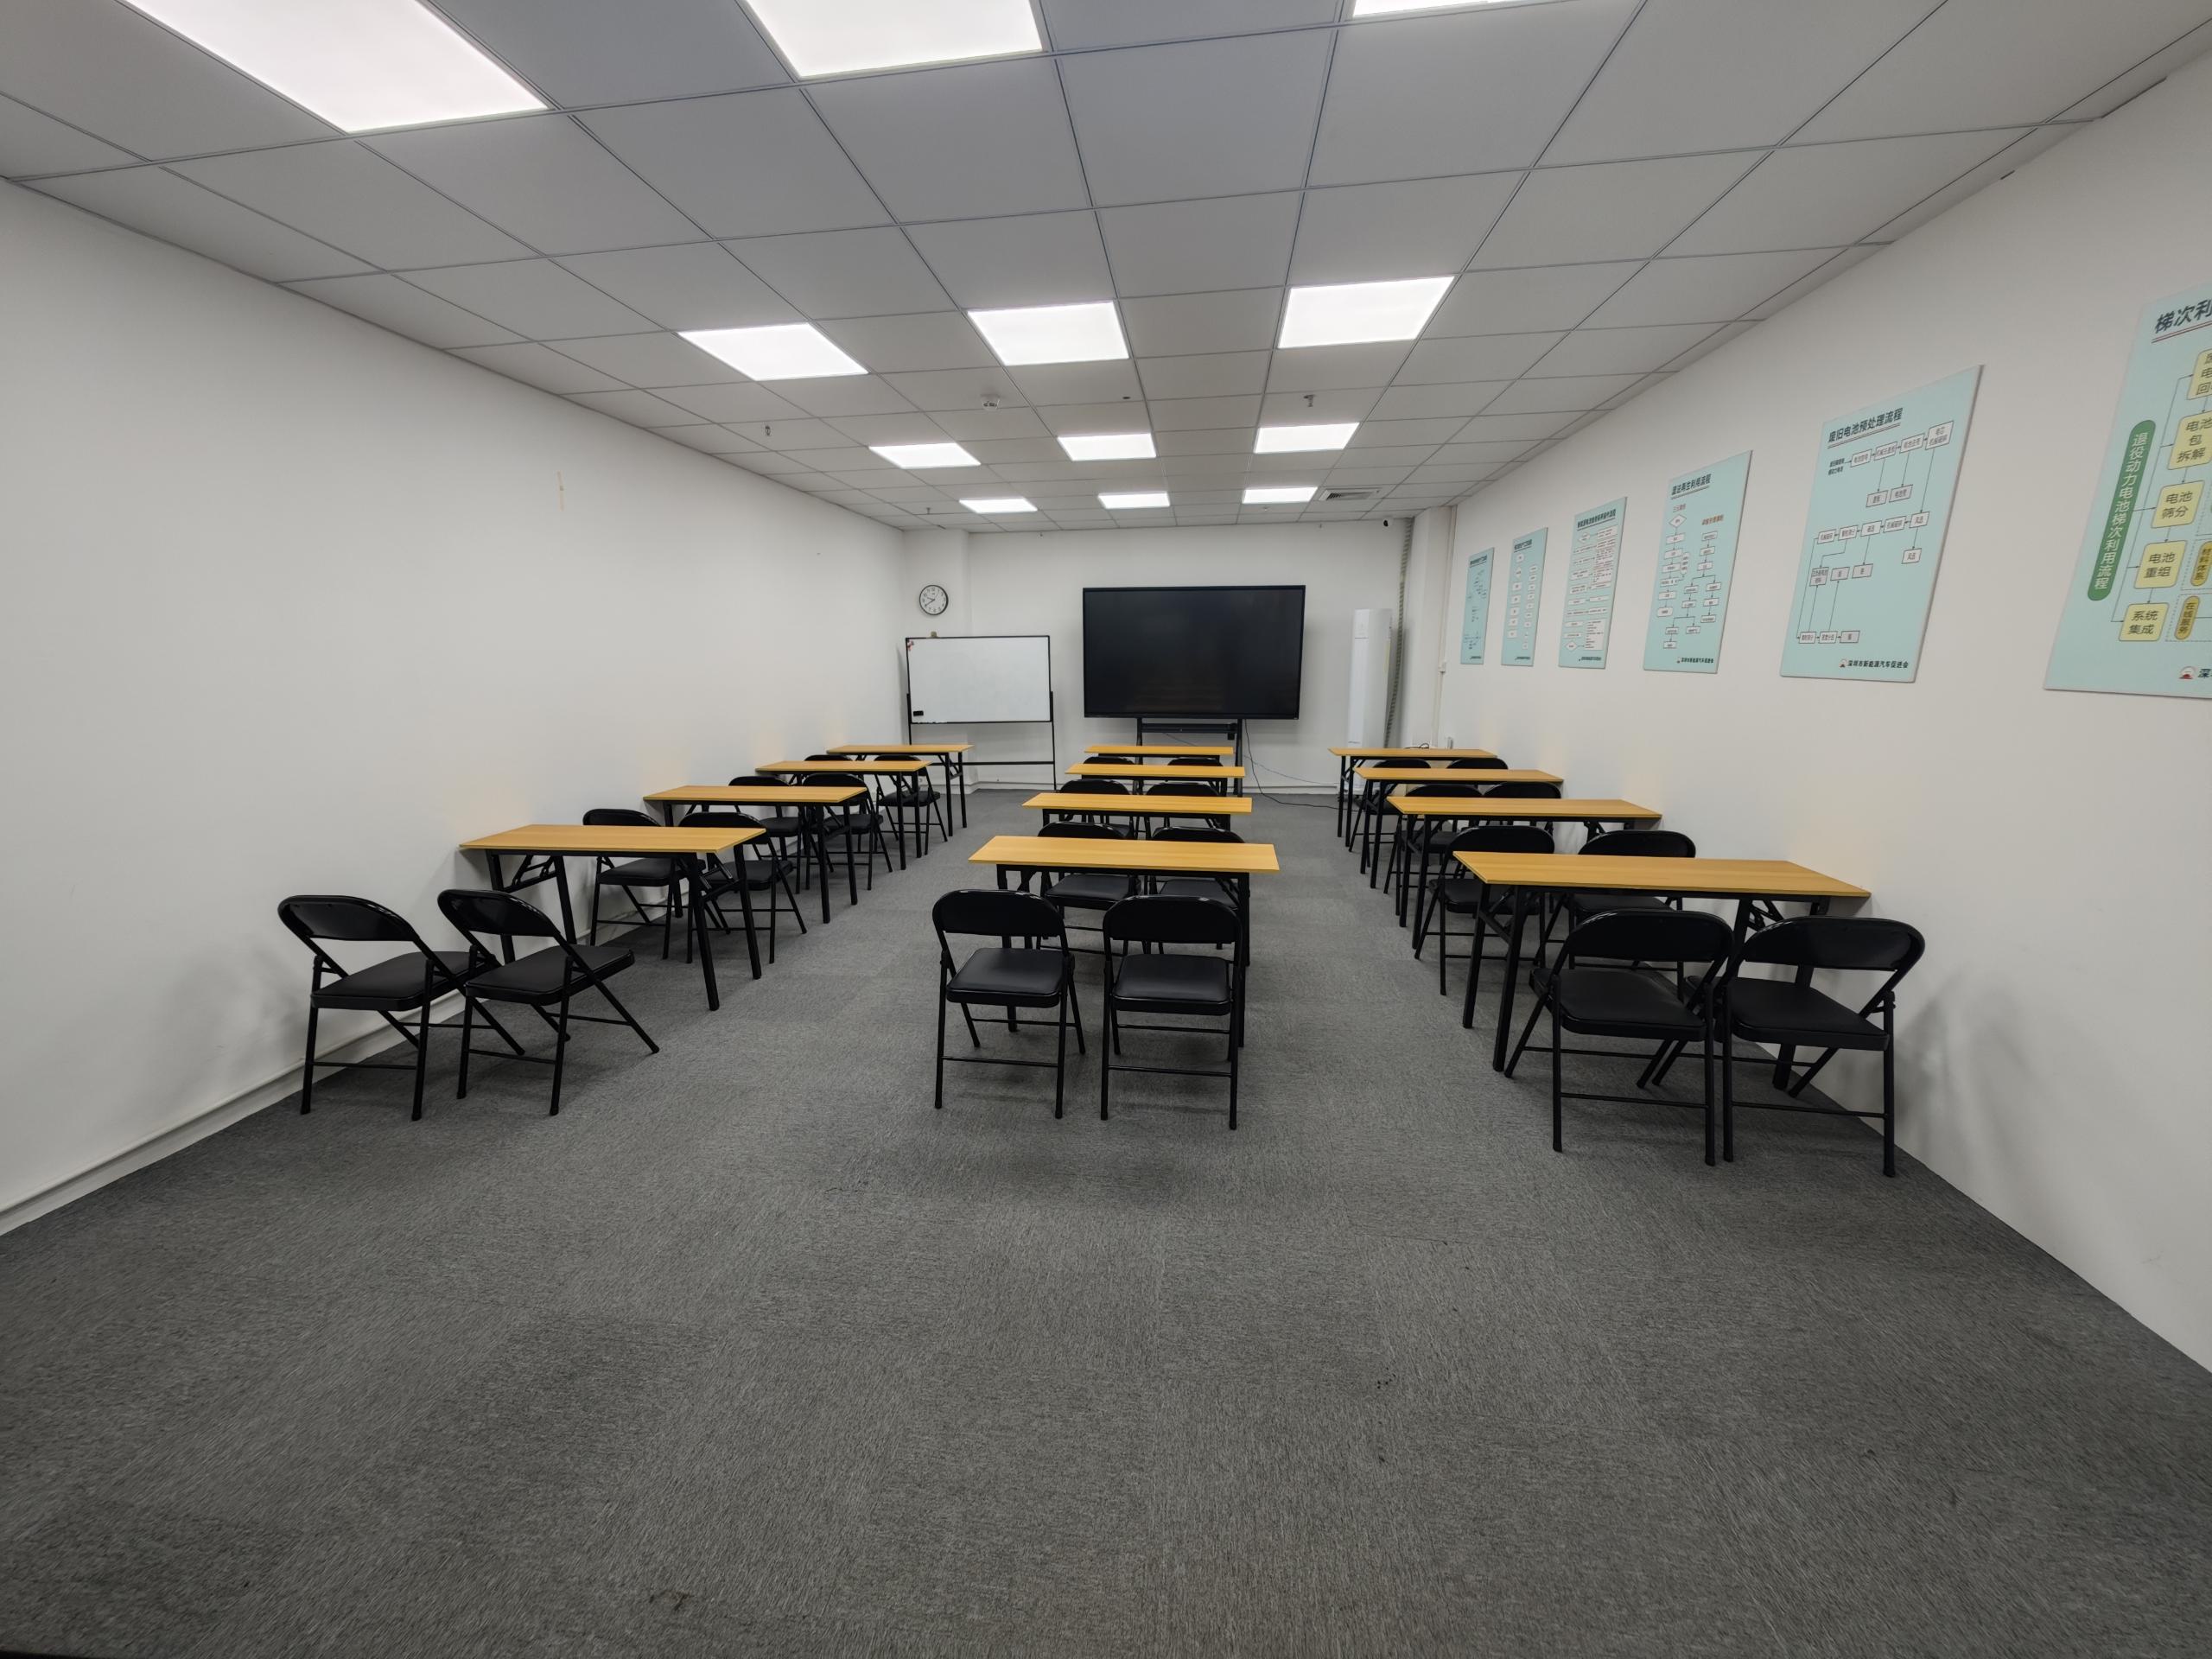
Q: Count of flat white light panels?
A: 12